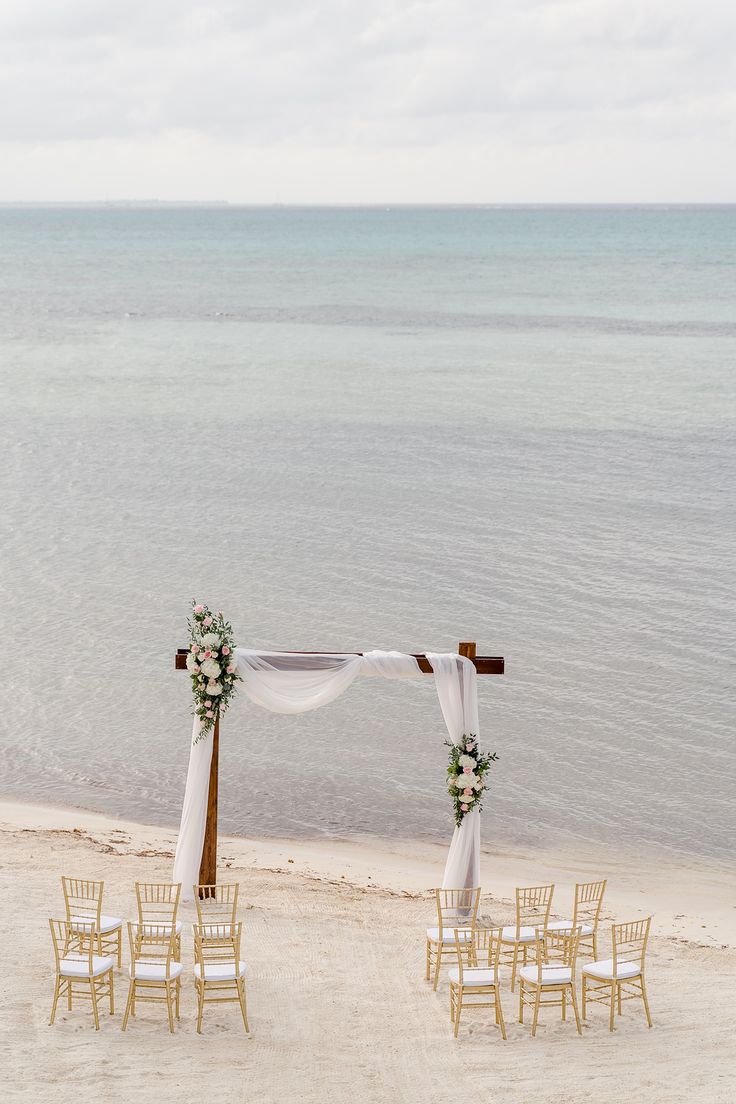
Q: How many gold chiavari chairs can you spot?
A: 12